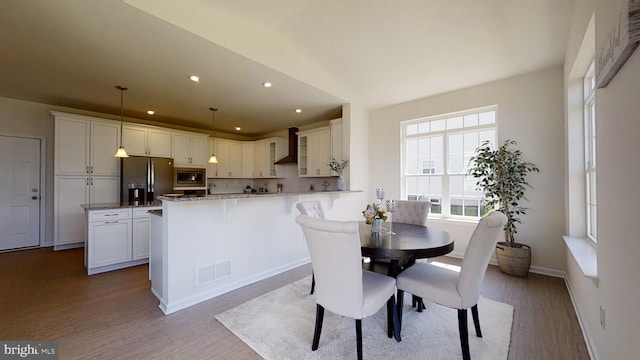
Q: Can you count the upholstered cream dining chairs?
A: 4